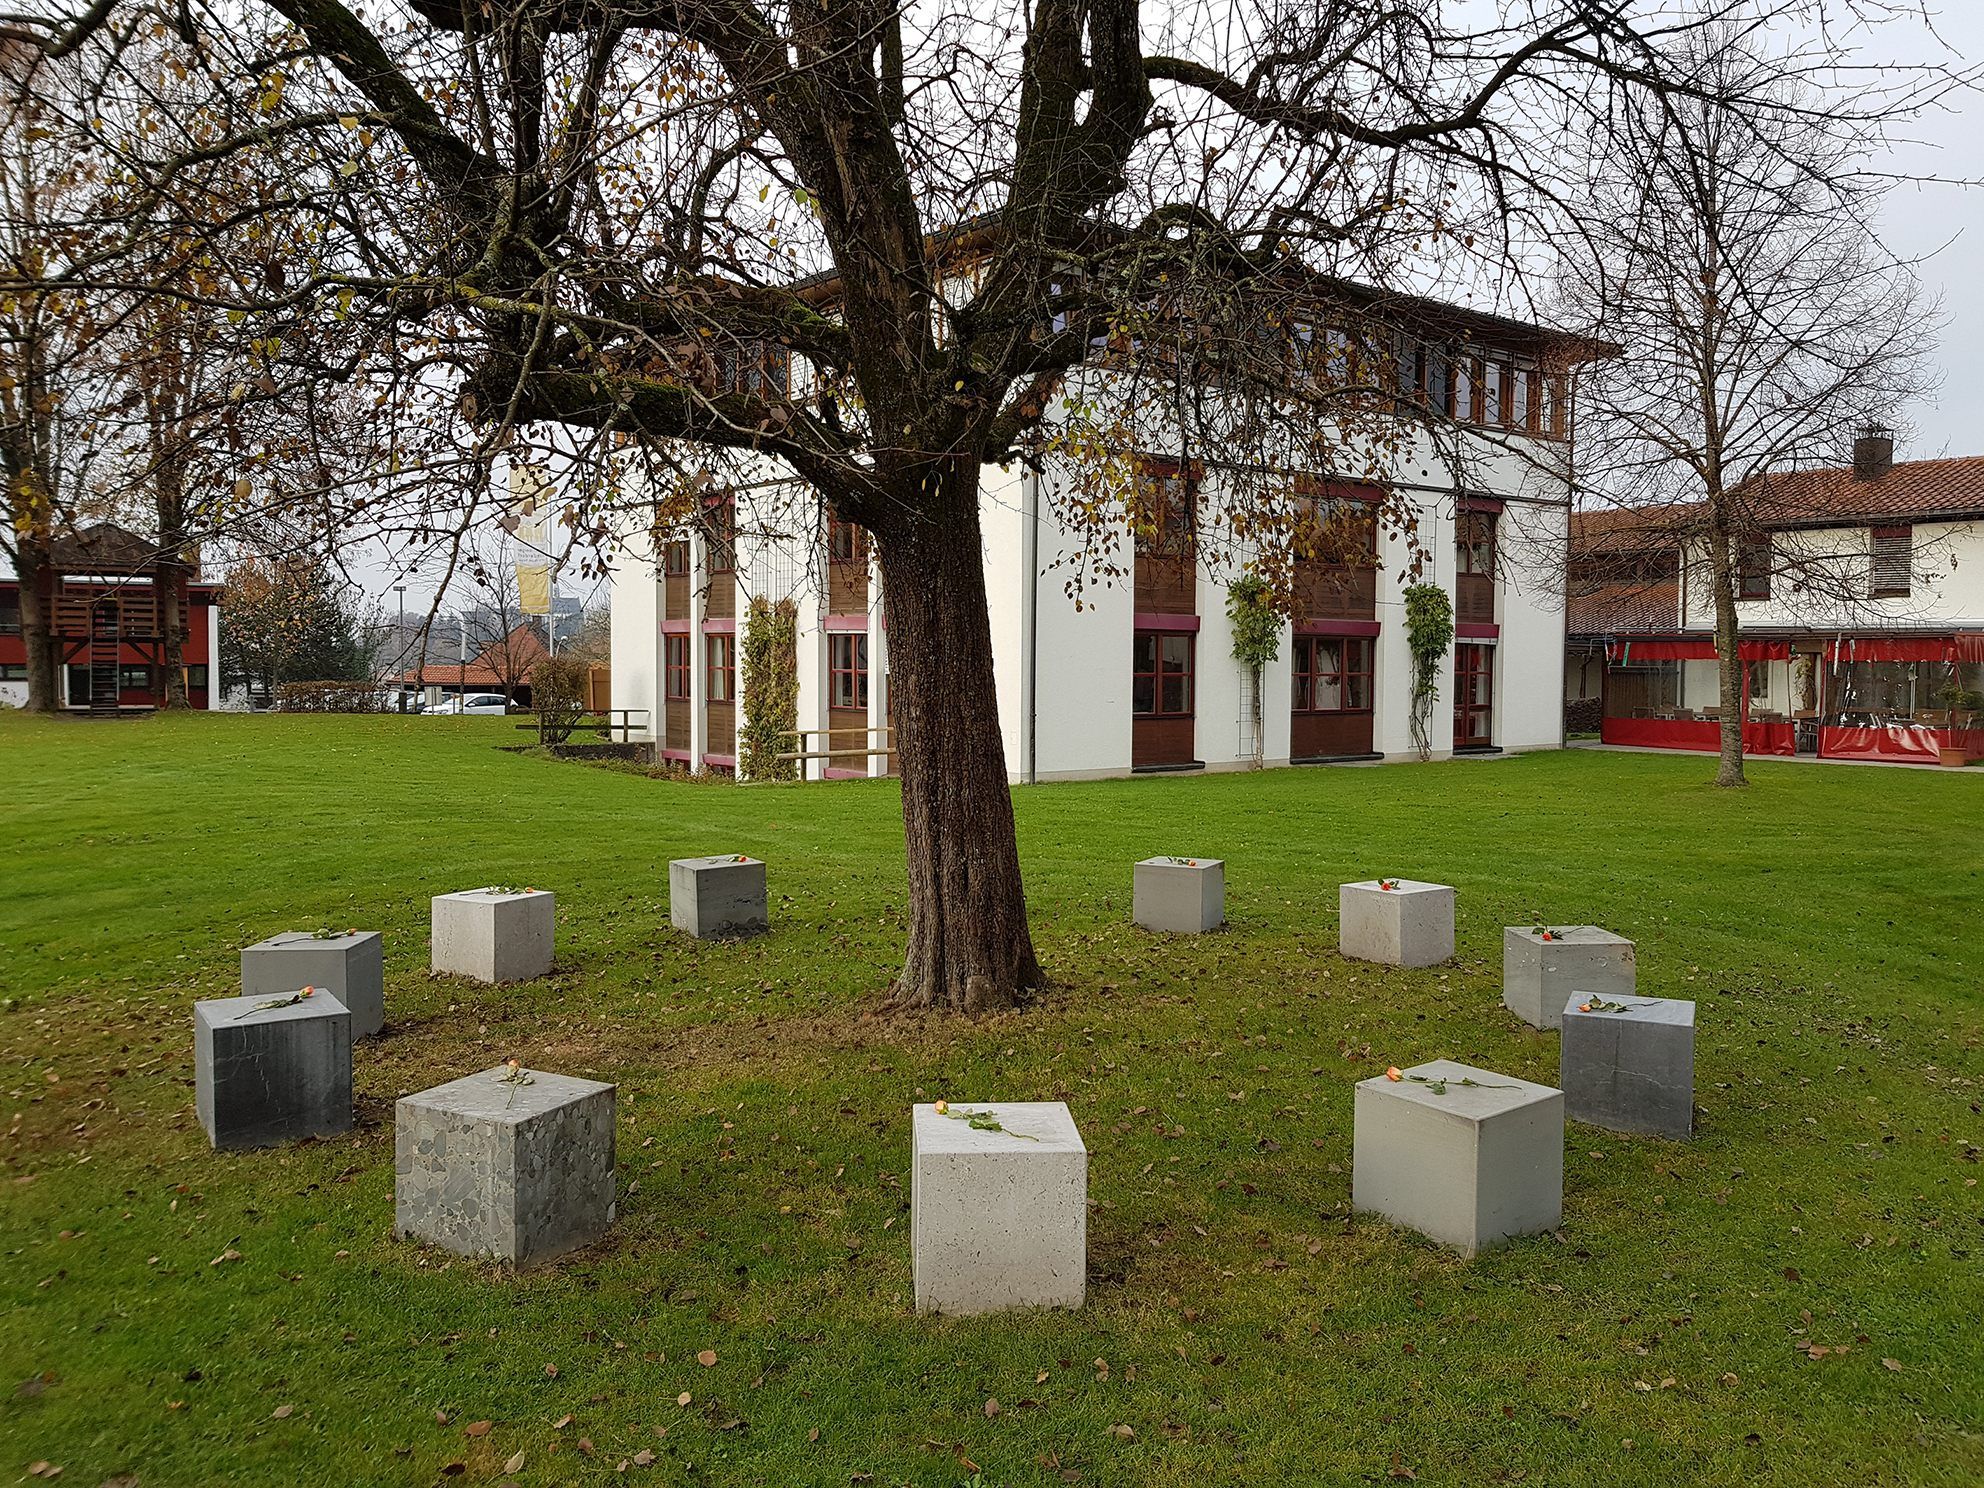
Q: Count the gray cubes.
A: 11